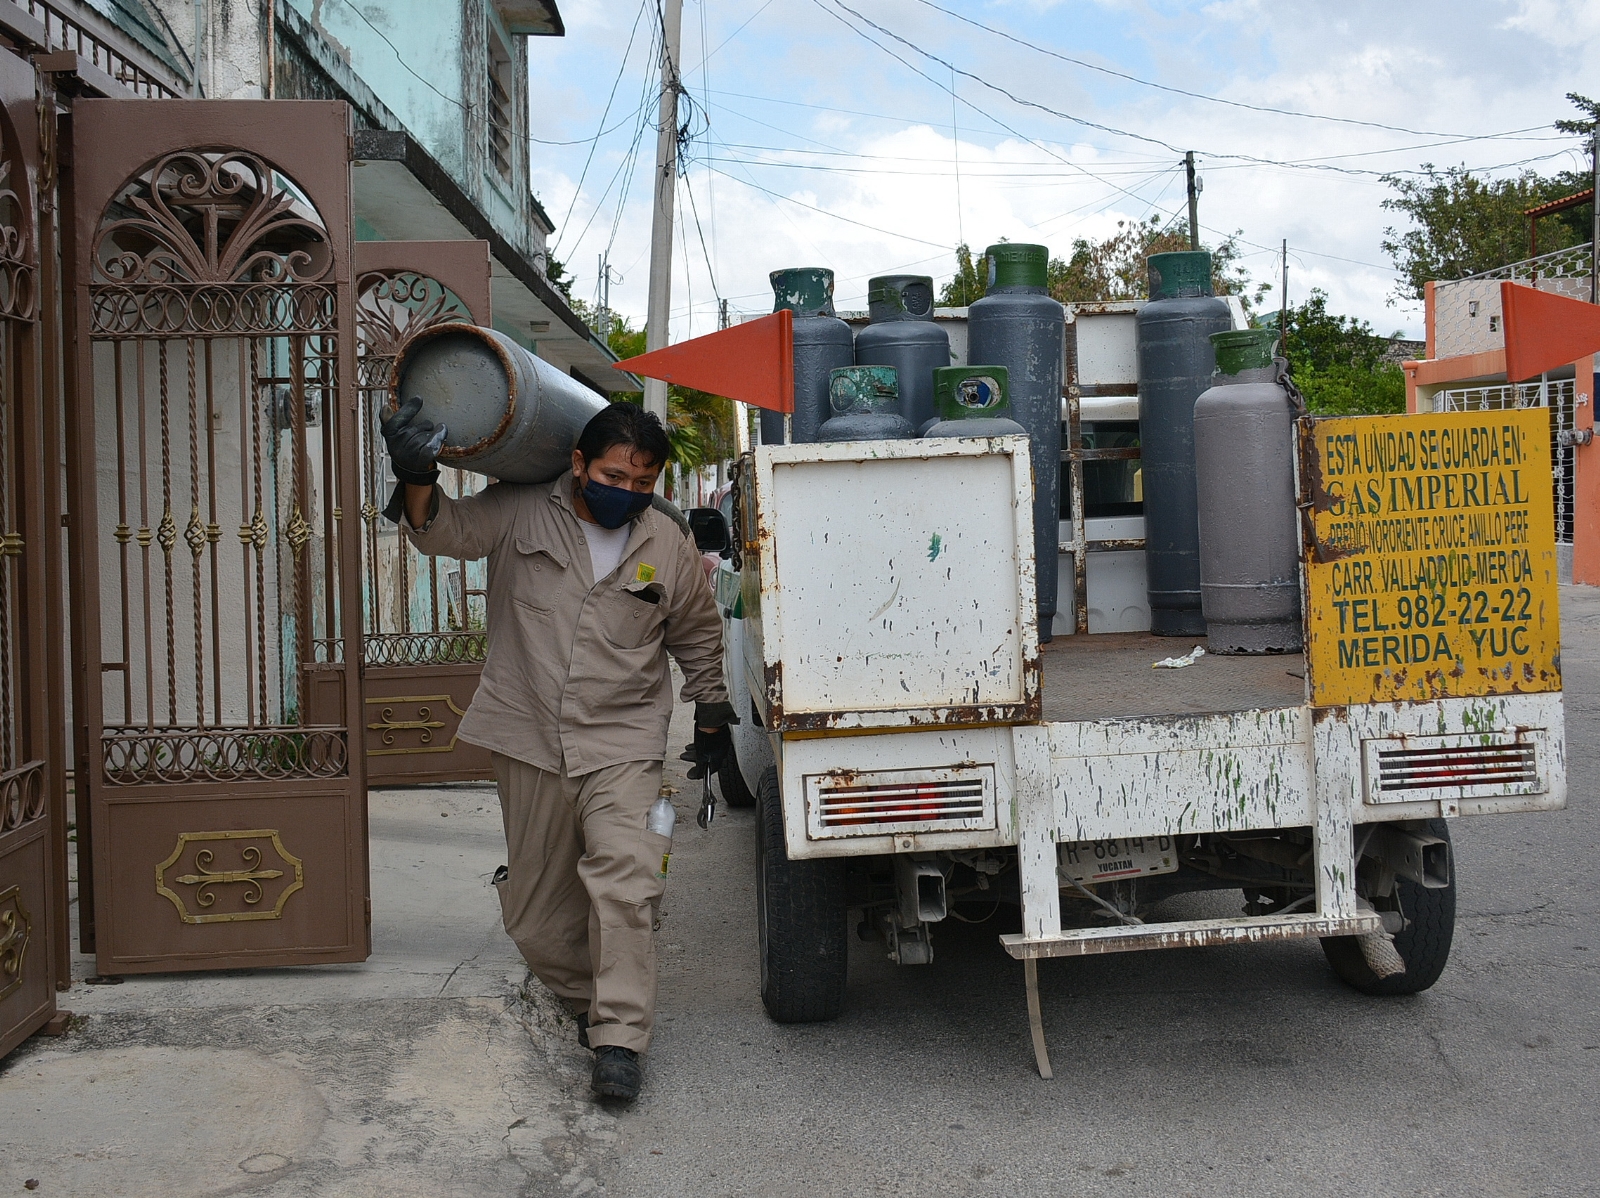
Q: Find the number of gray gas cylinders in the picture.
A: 8